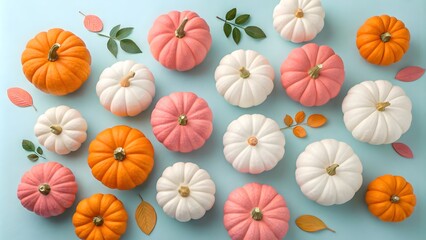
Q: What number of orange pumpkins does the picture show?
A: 5